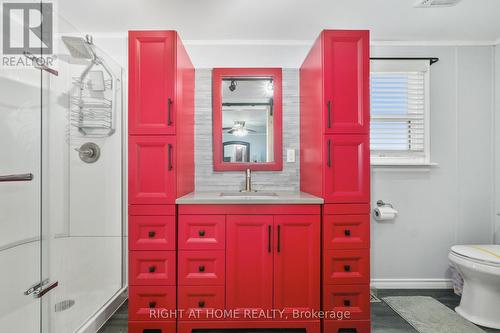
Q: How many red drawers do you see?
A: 9